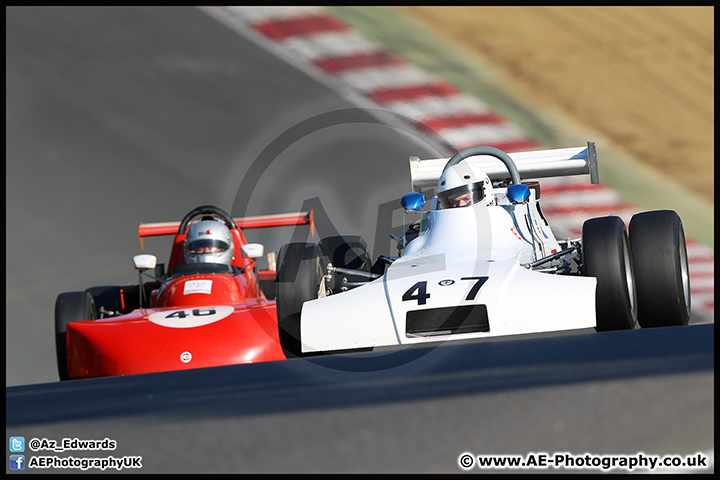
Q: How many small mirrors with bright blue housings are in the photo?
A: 2